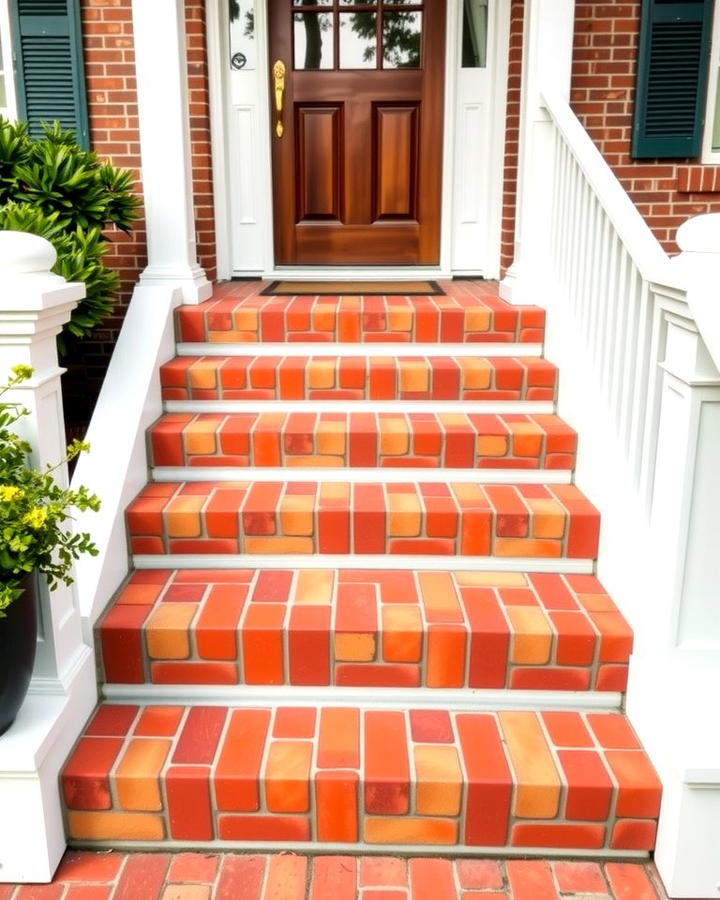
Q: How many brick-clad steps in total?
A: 6